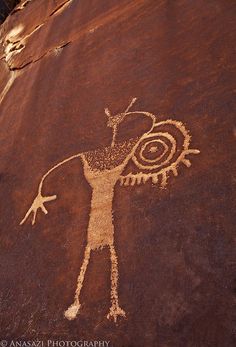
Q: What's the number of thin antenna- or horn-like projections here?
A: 2